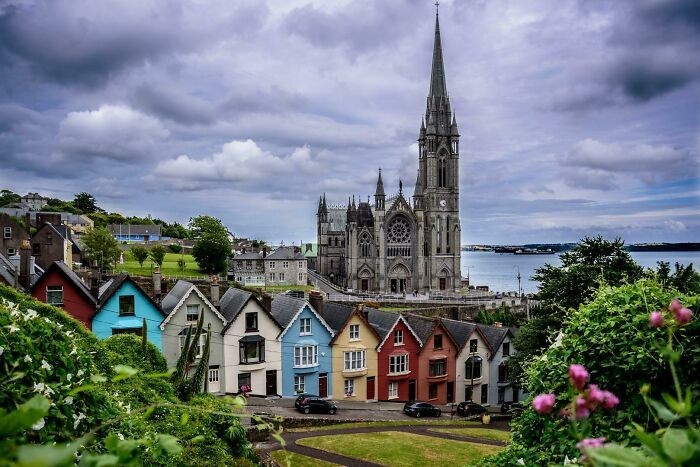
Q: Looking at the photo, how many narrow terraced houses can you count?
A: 10